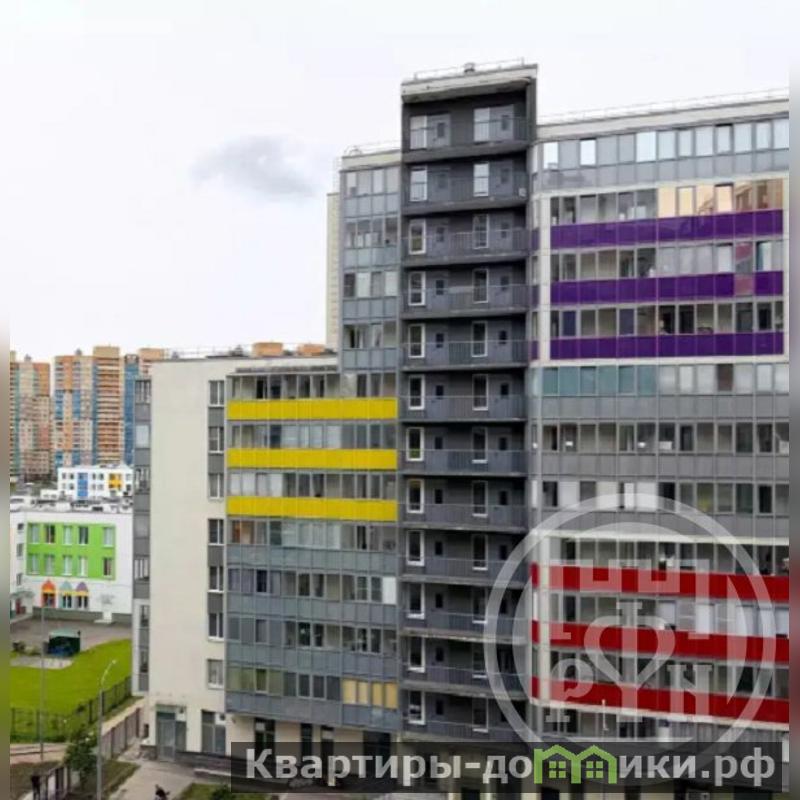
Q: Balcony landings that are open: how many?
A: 12